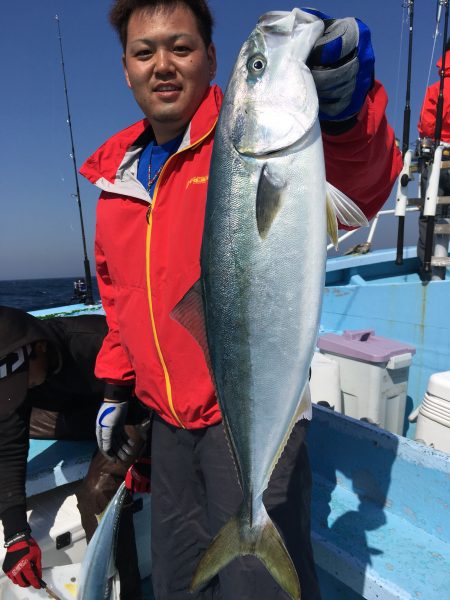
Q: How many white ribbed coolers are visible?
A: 1